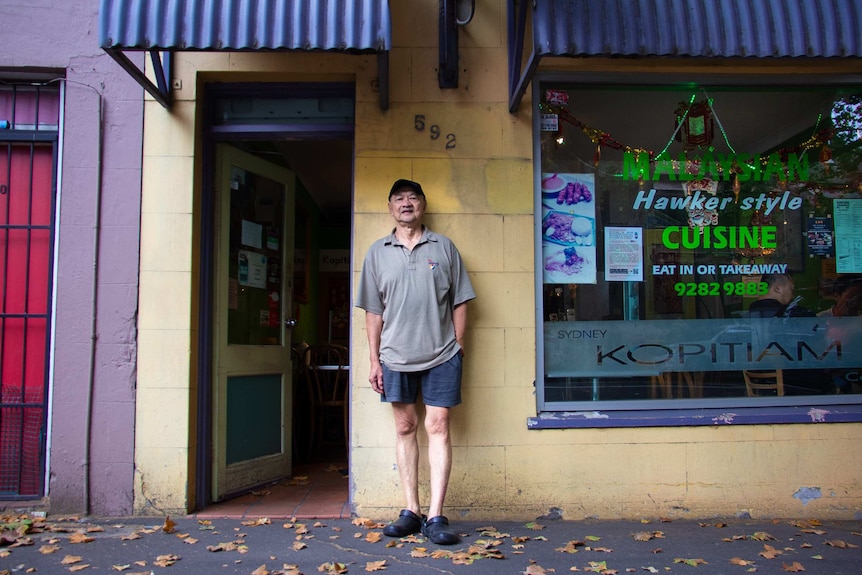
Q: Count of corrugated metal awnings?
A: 2